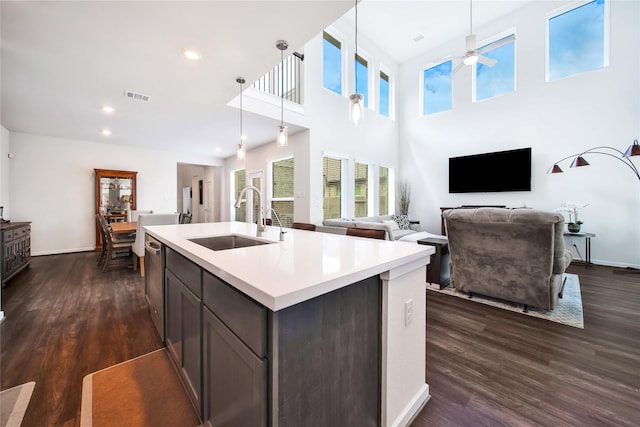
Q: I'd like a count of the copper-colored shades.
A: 3